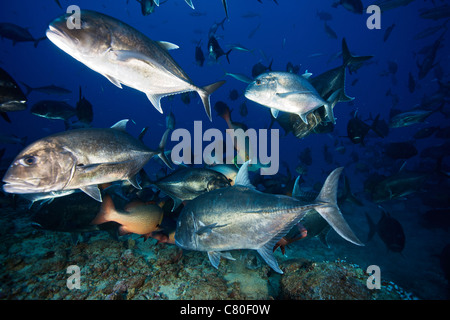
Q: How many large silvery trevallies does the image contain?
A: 4